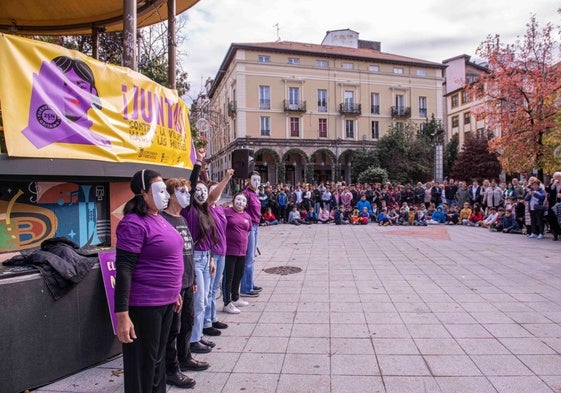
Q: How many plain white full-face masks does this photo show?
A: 6